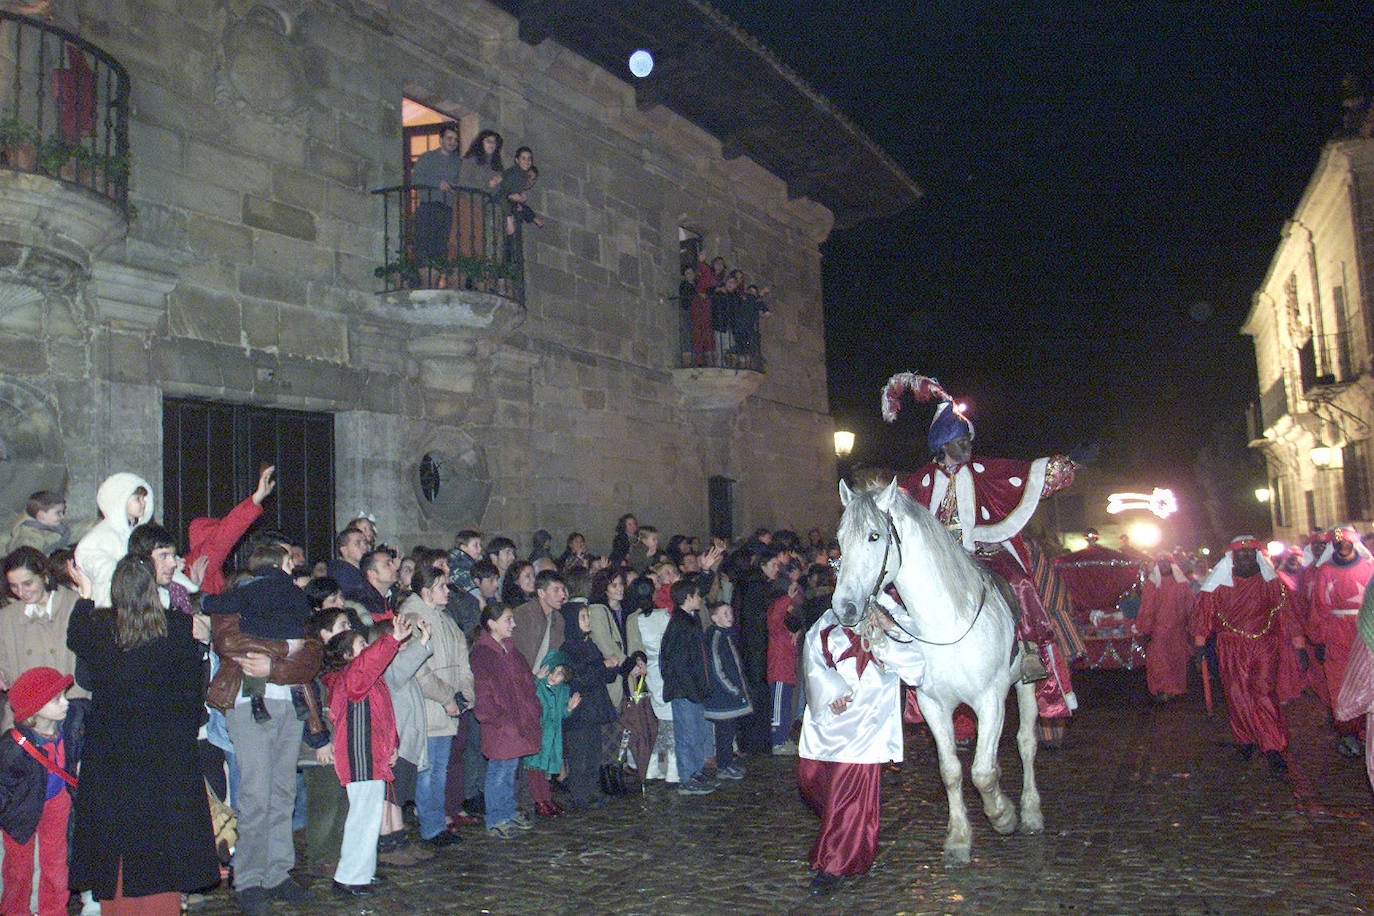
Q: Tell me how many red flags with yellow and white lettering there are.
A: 0